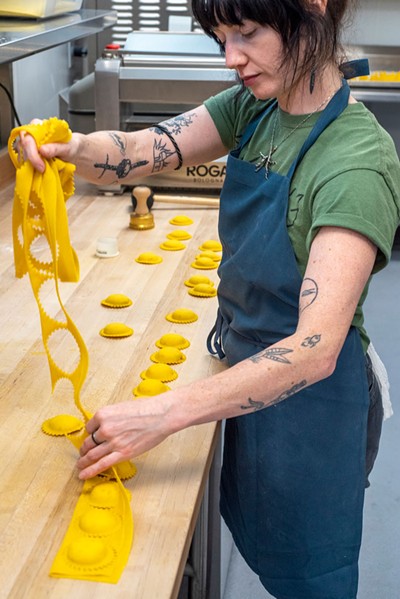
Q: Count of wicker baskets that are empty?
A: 0